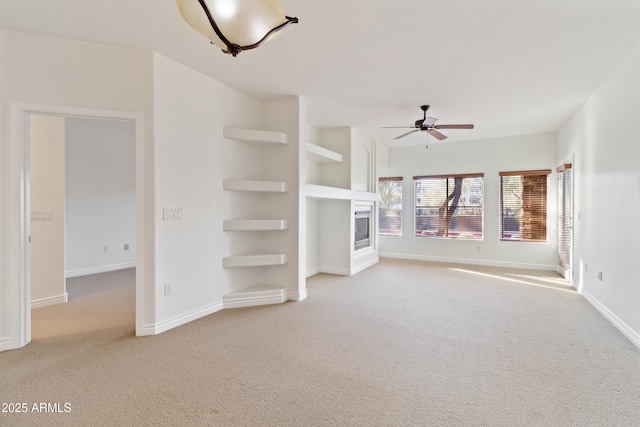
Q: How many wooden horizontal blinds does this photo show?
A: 4